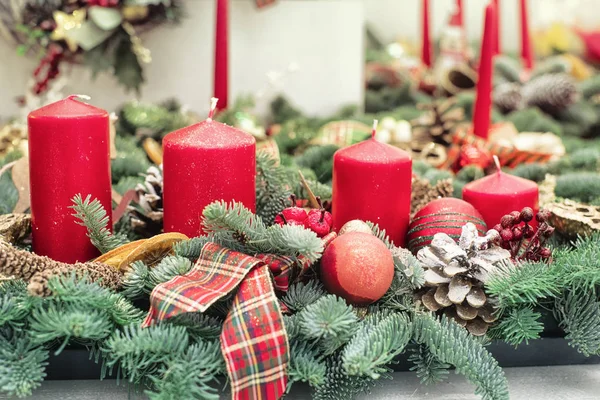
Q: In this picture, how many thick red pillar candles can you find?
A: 4